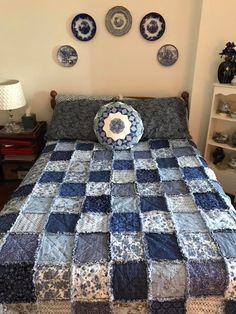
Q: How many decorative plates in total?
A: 5